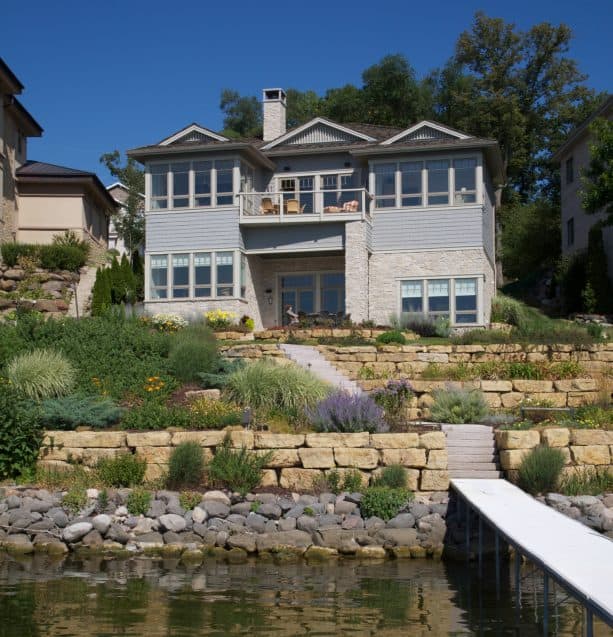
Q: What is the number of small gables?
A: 3